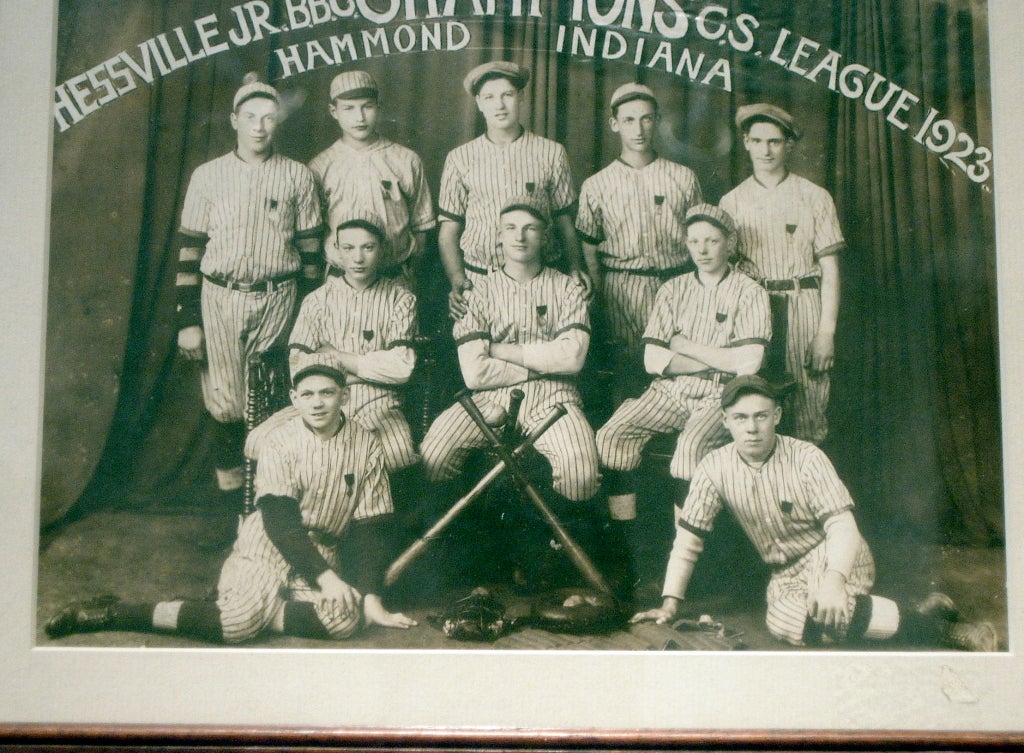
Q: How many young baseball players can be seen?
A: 10